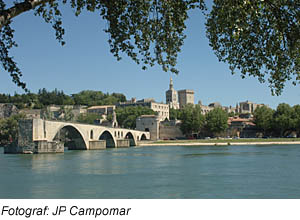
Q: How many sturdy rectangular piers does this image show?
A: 3